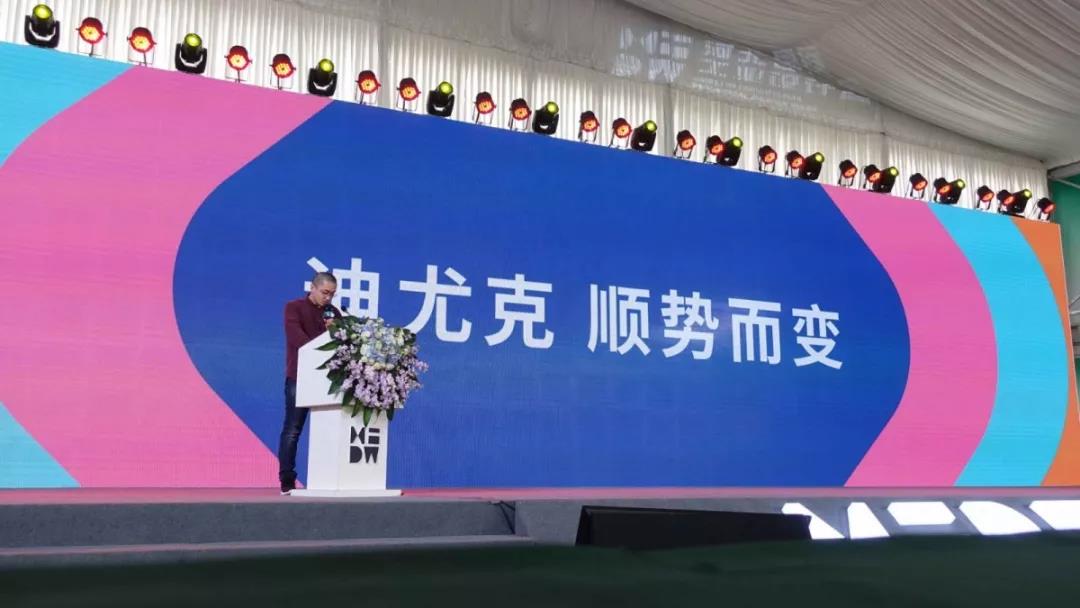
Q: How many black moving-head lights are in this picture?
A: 11